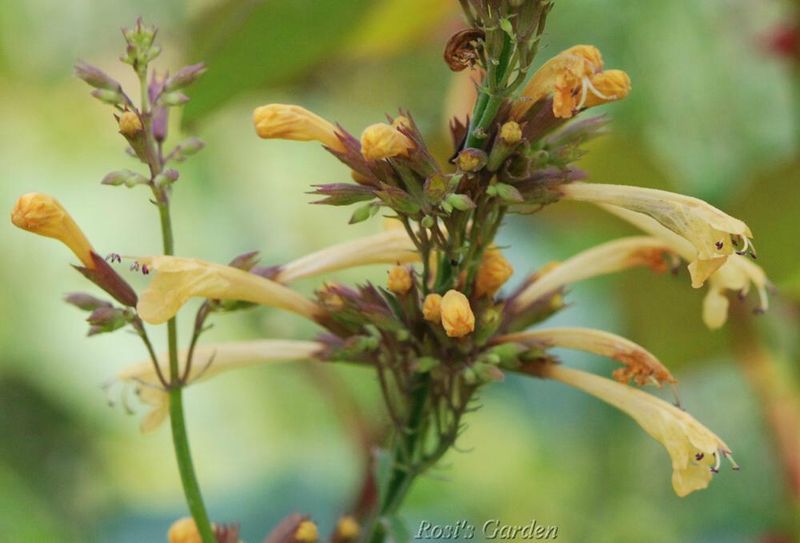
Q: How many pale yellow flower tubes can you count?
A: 8